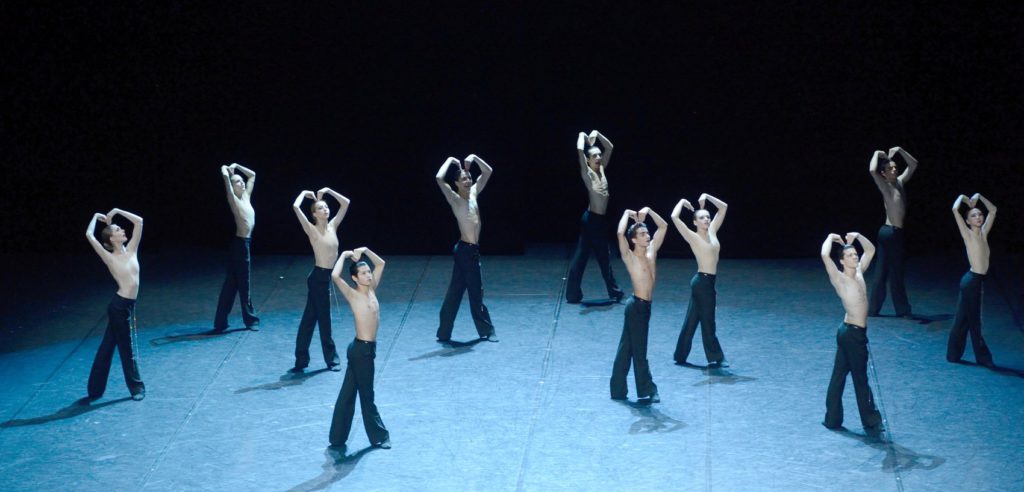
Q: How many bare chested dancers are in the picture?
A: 11